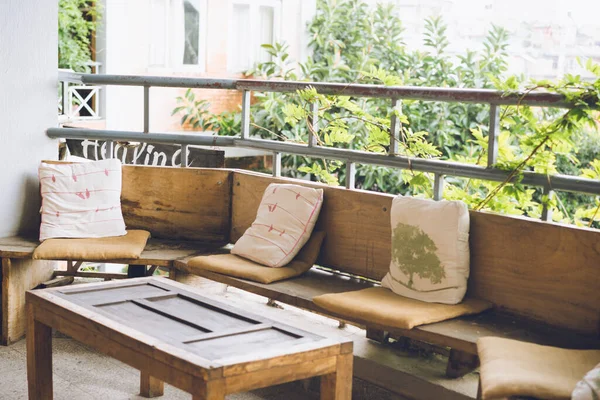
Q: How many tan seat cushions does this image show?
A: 4